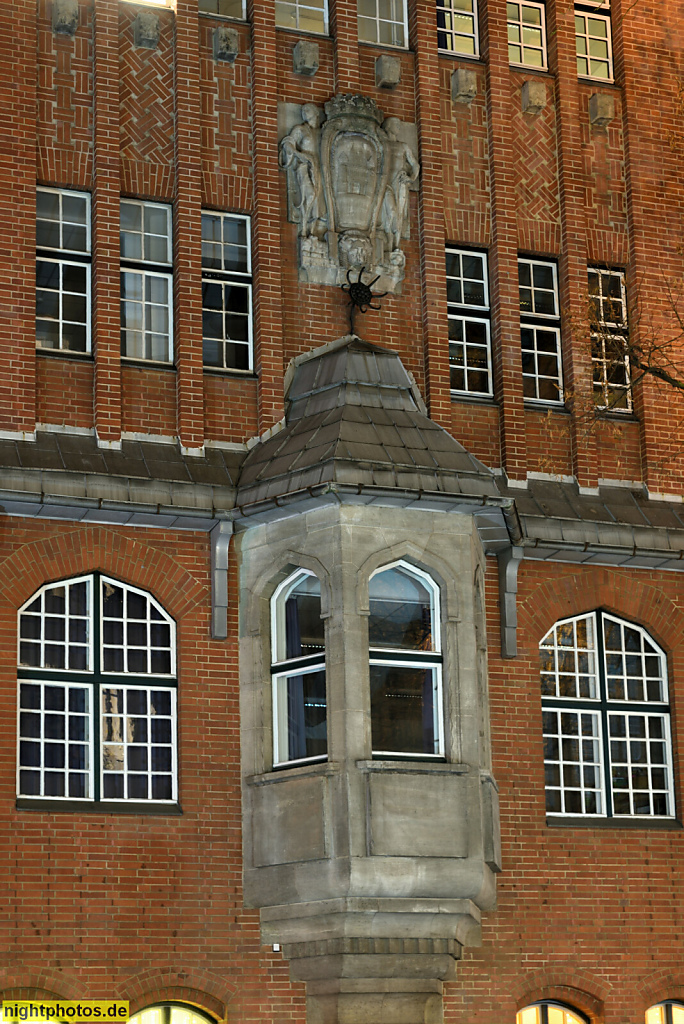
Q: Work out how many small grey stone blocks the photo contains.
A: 8